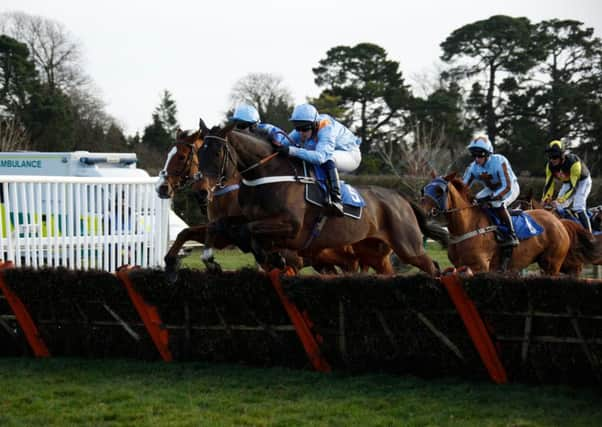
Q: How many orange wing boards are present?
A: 4